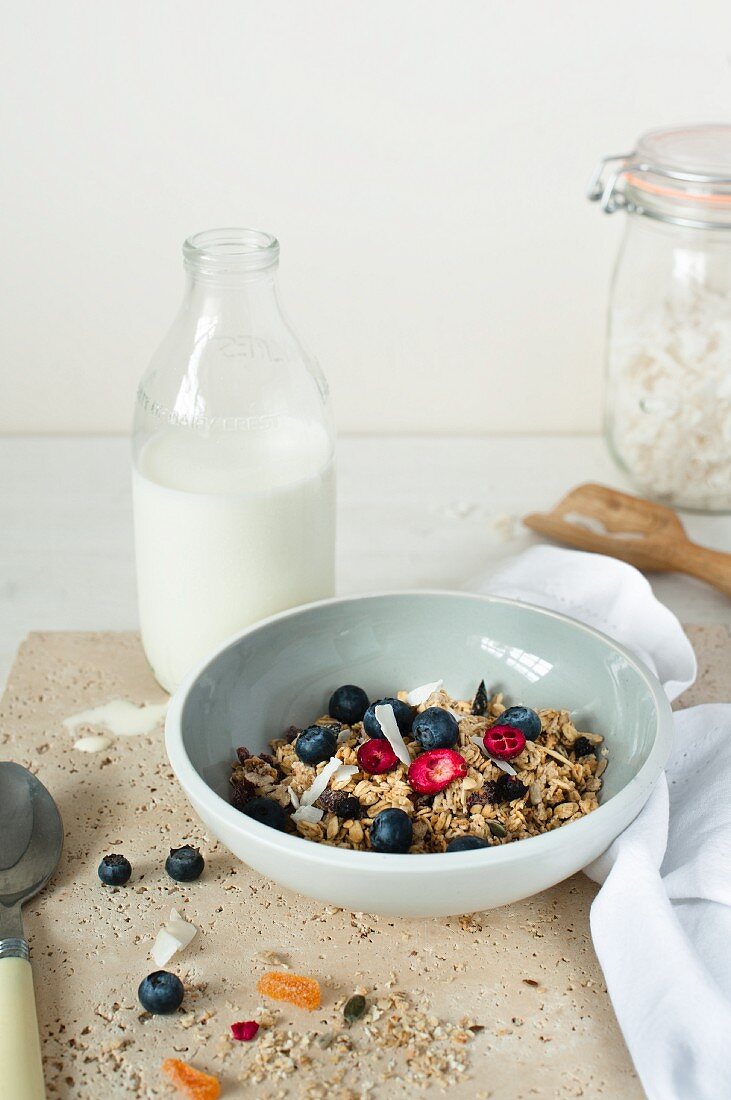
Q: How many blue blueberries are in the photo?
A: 11